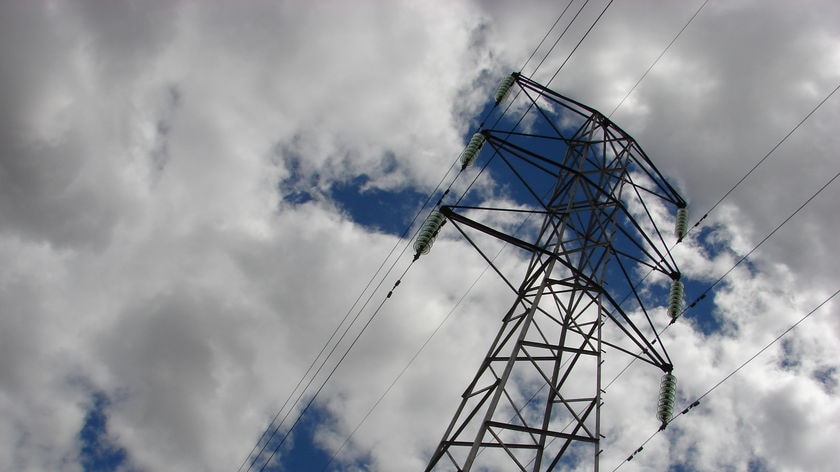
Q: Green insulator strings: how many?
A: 6